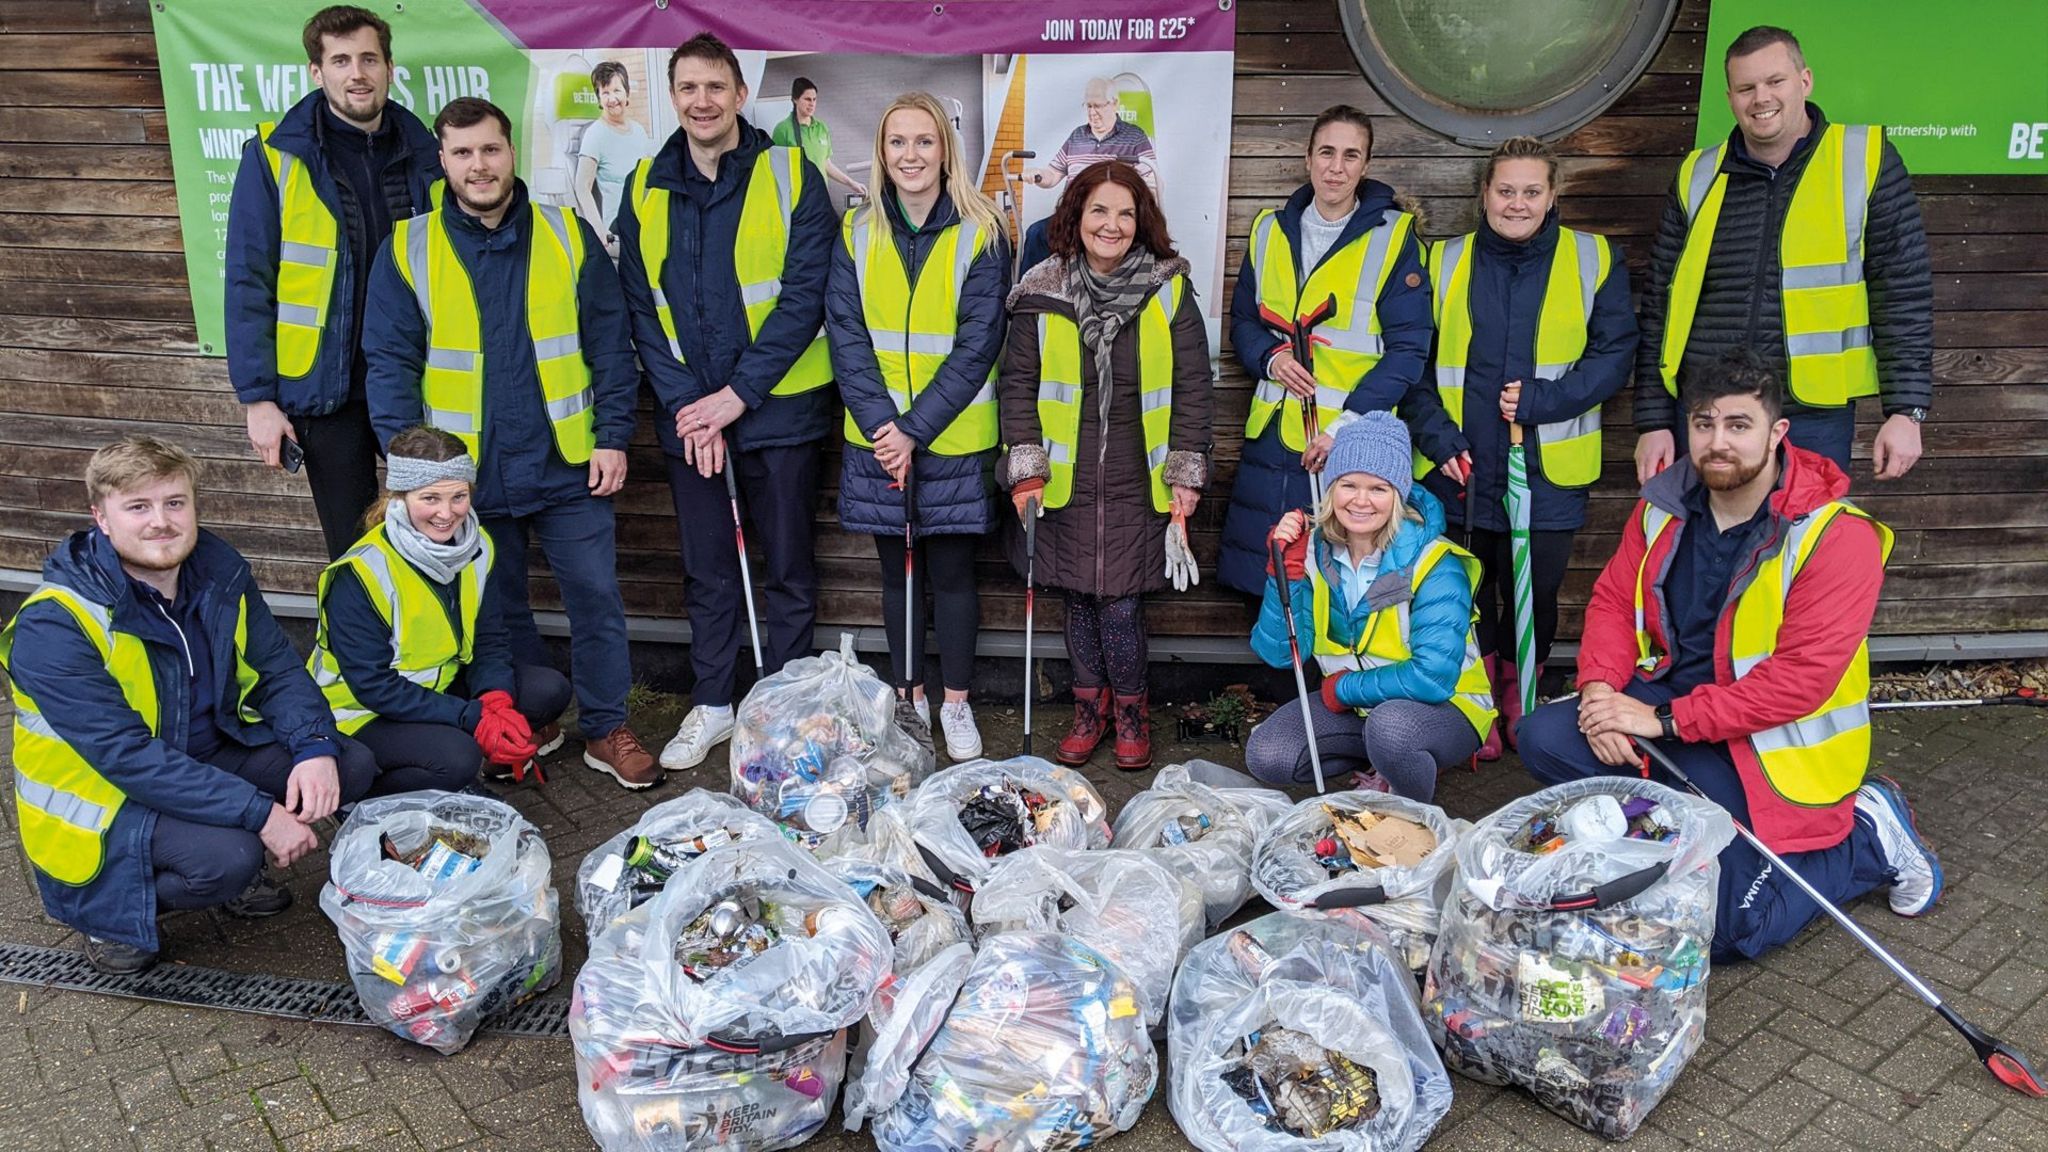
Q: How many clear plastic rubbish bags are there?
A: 12